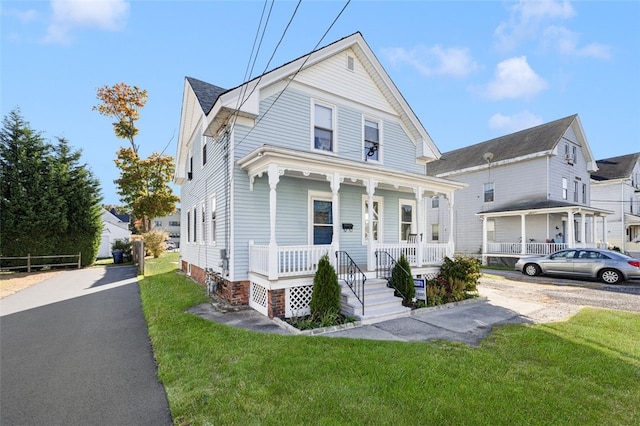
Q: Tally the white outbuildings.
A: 1